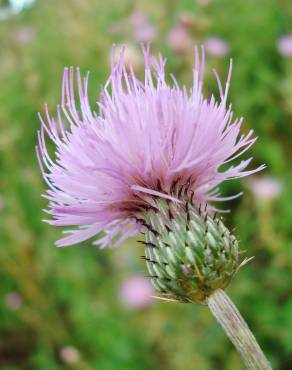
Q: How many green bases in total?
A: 1